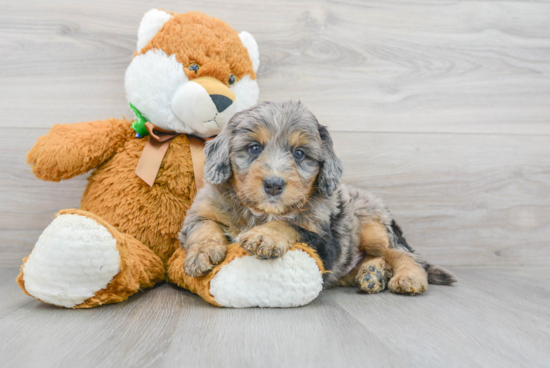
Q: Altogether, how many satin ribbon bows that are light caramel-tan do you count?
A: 1